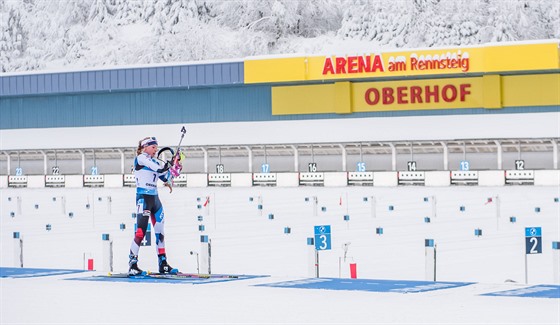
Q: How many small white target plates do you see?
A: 12